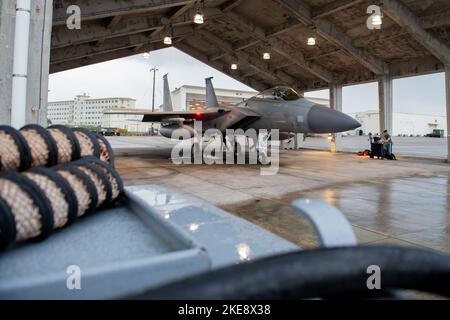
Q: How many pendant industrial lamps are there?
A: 7